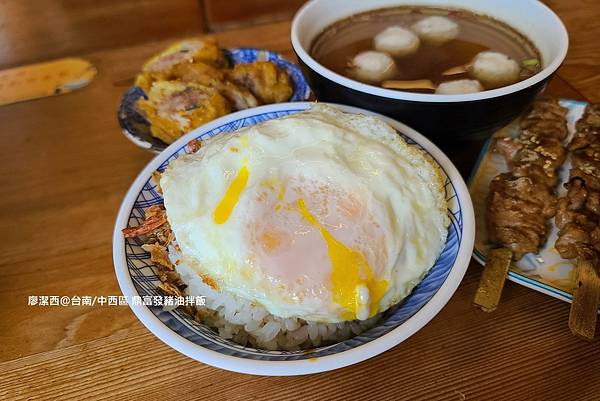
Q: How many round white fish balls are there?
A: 5